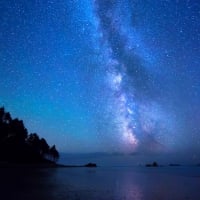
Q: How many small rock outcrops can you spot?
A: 3